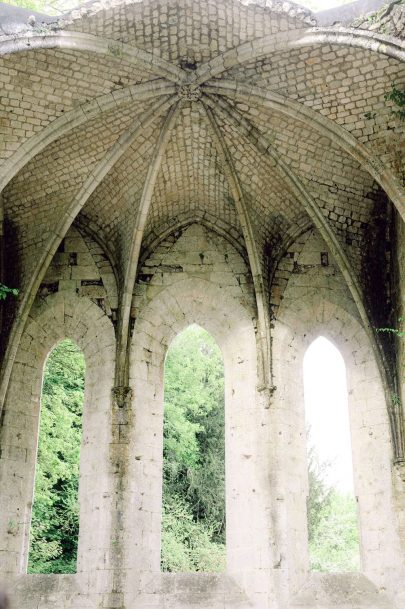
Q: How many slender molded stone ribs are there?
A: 8